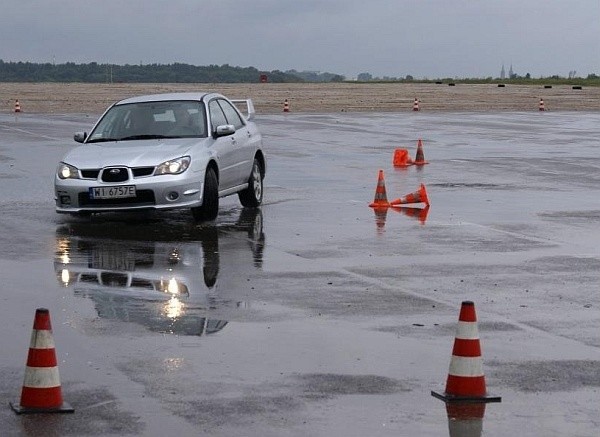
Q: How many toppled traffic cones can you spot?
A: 2